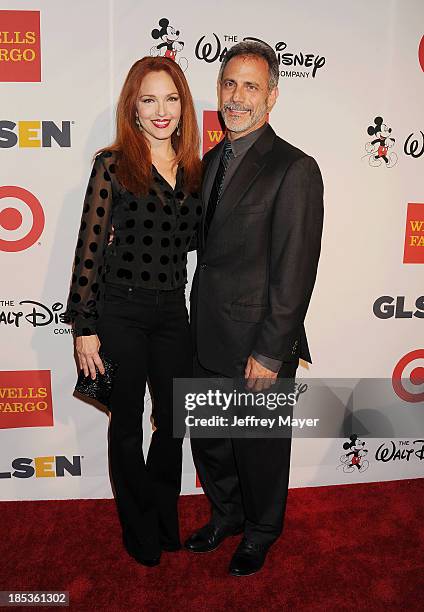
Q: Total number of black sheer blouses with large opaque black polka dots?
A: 1